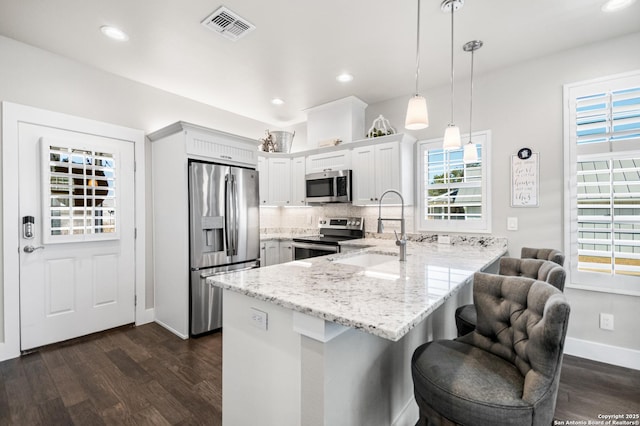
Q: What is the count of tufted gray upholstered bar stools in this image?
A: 3